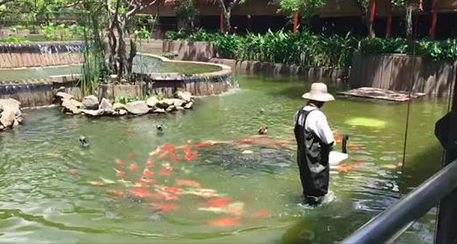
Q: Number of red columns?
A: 5